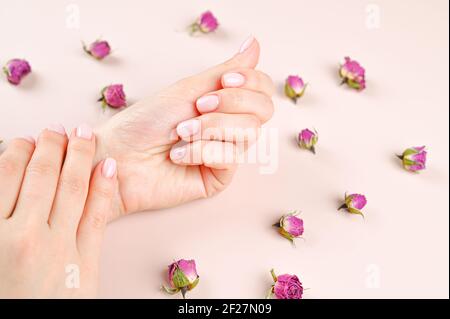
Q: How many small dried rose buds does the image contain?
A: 12